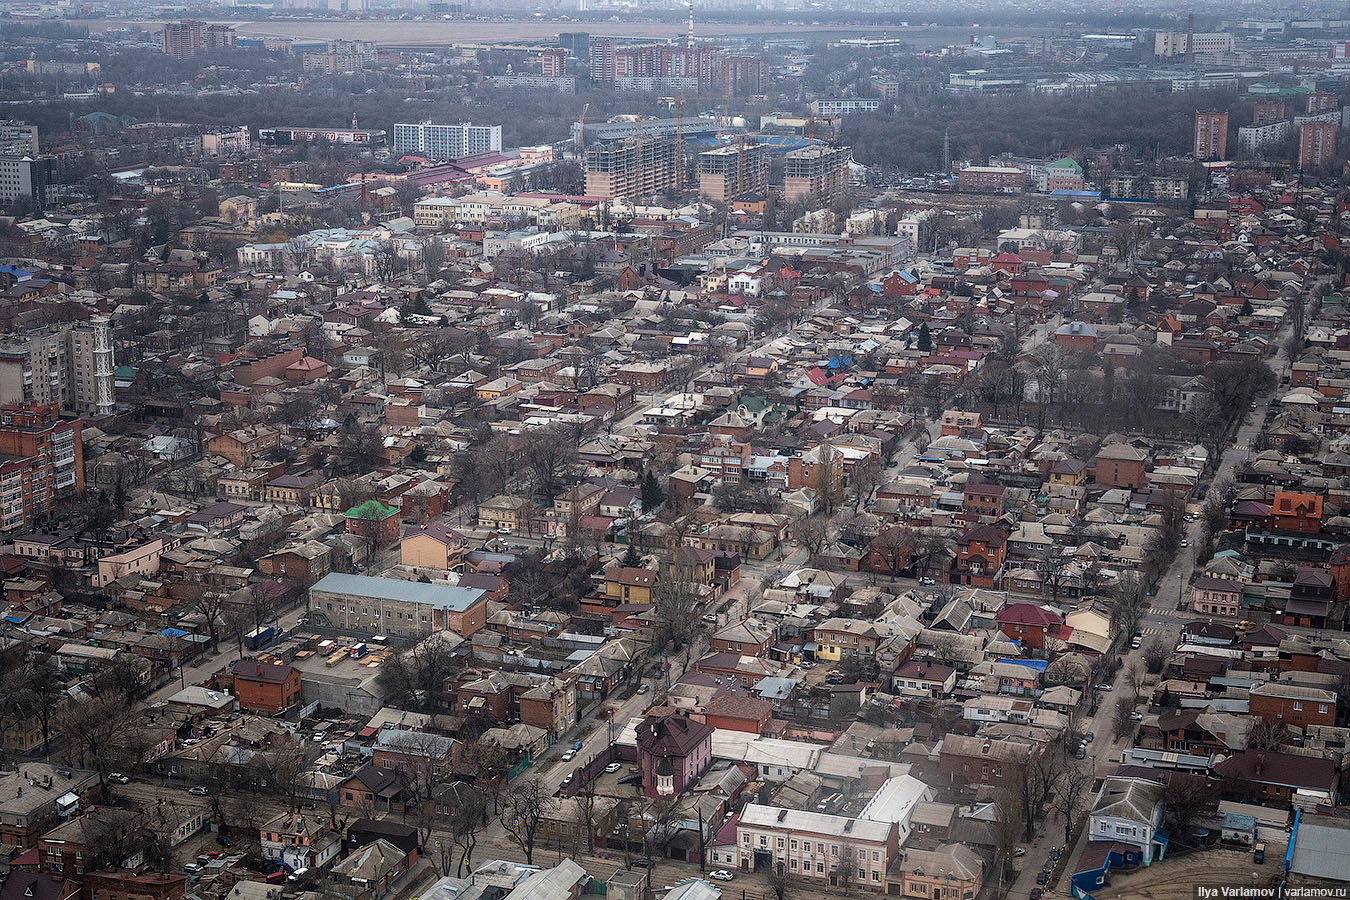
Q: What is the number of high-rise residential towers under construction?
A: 3